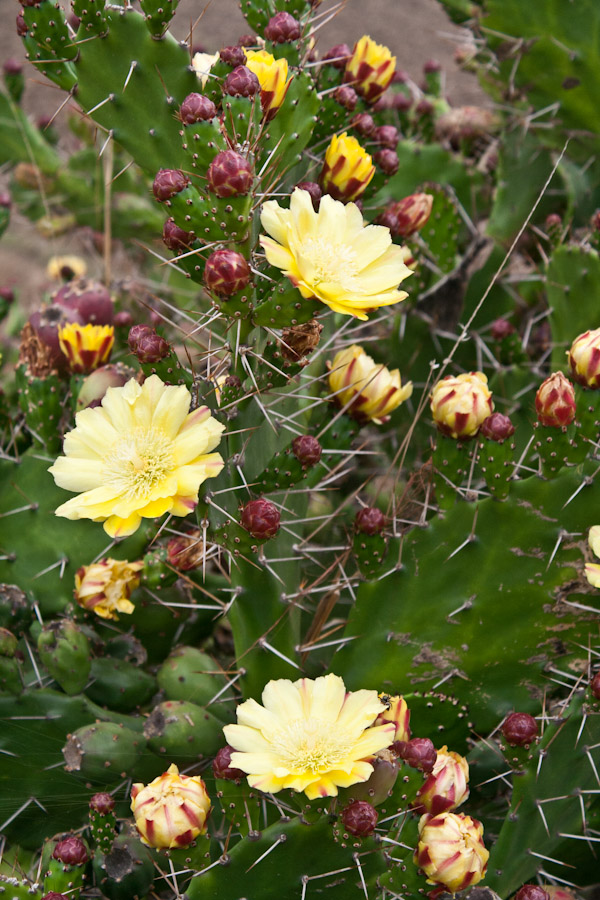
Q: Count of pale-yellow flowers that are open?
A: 3